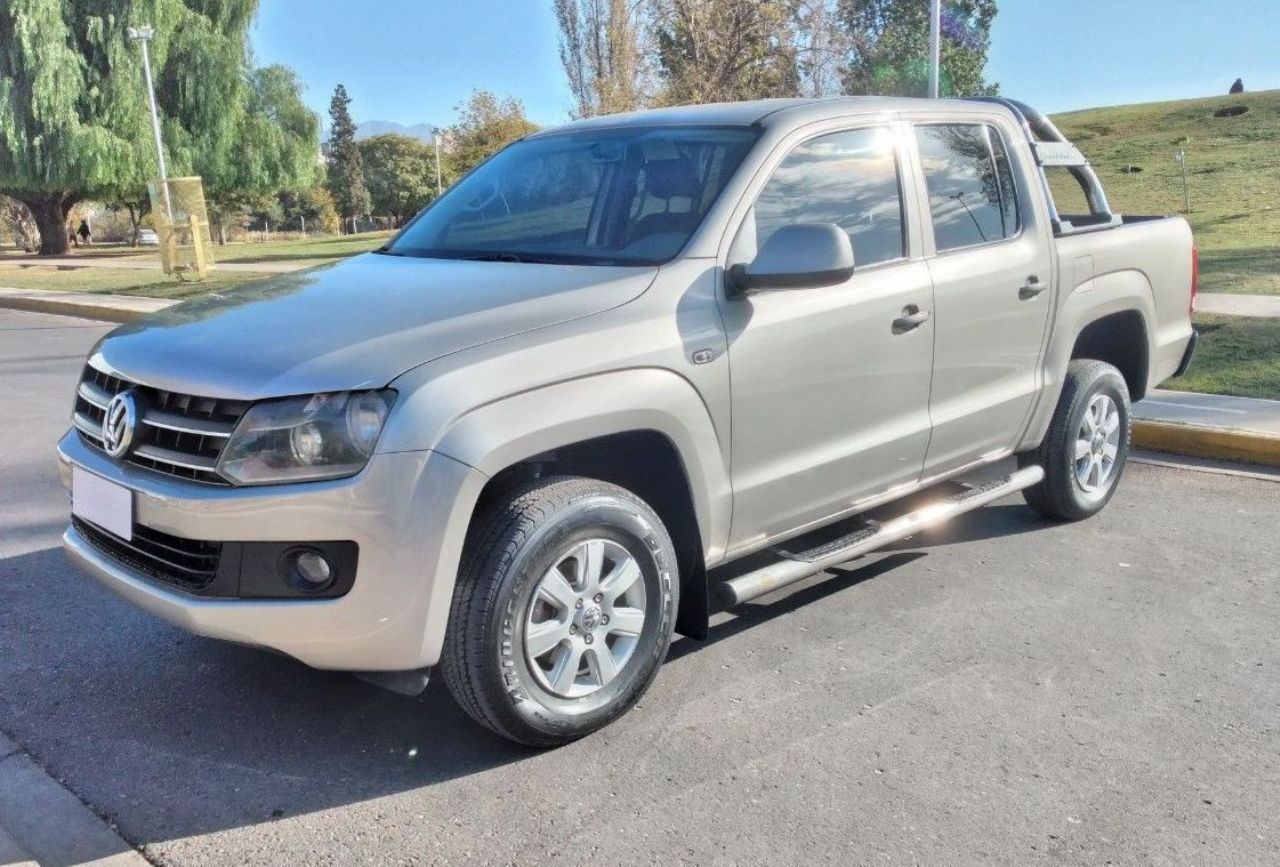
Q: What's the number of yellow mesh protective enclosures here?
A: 1